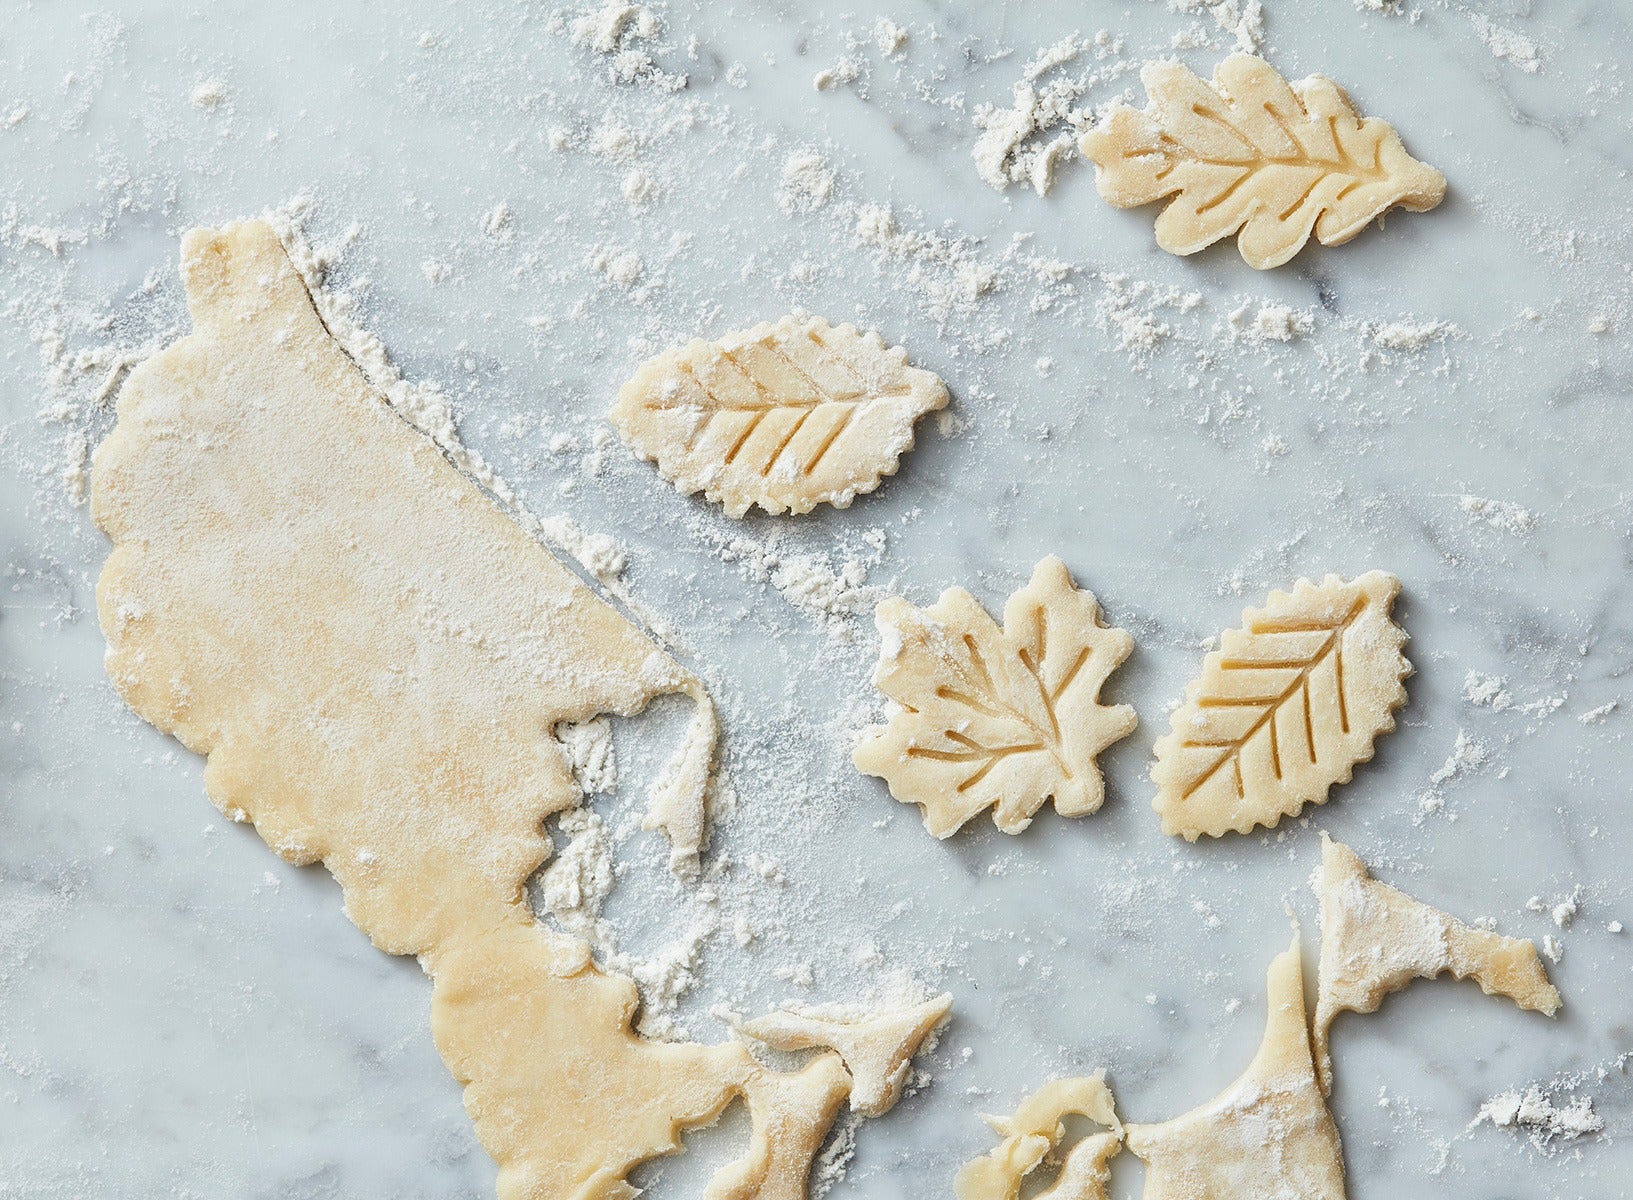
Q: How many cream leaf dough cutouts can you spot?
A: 4